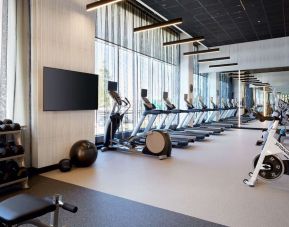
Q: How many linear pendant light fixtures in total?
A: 6